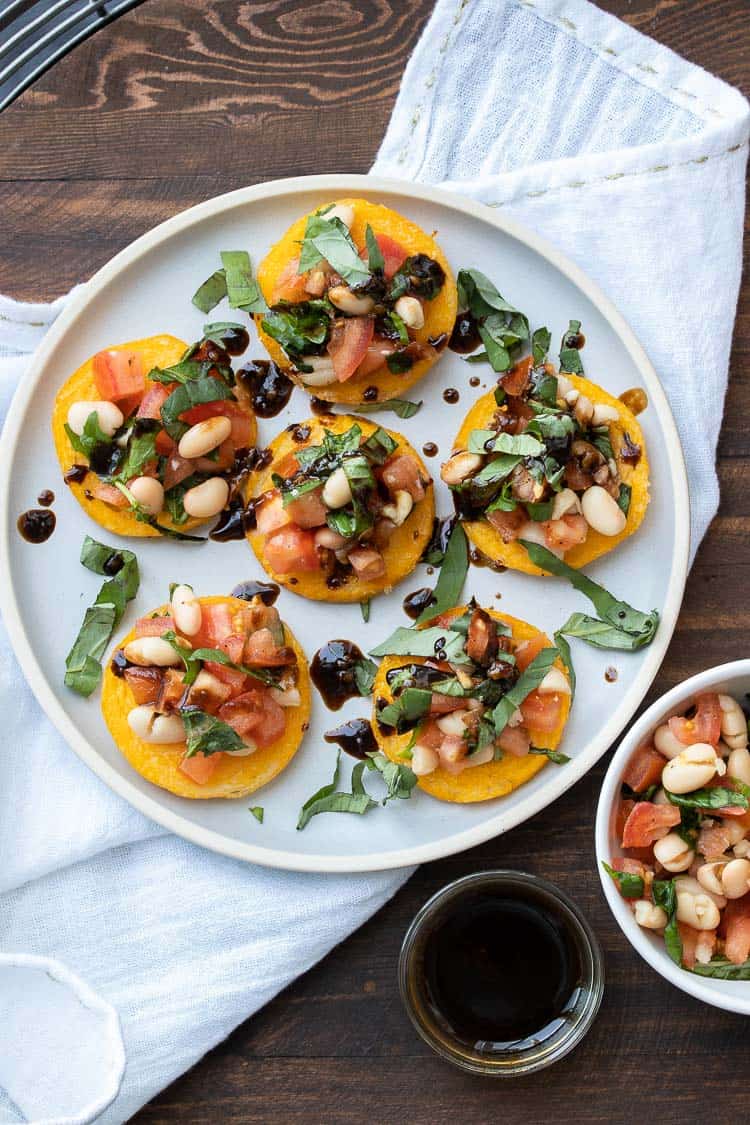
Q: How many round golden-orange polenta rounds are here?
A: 6